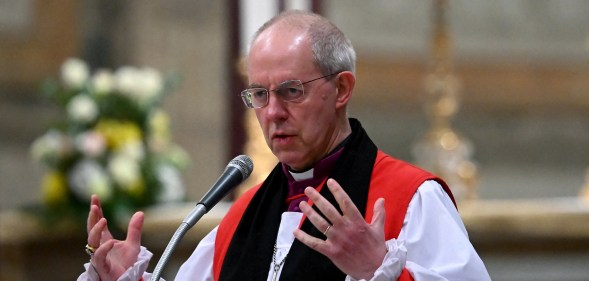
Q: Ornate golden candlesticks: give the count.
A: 1